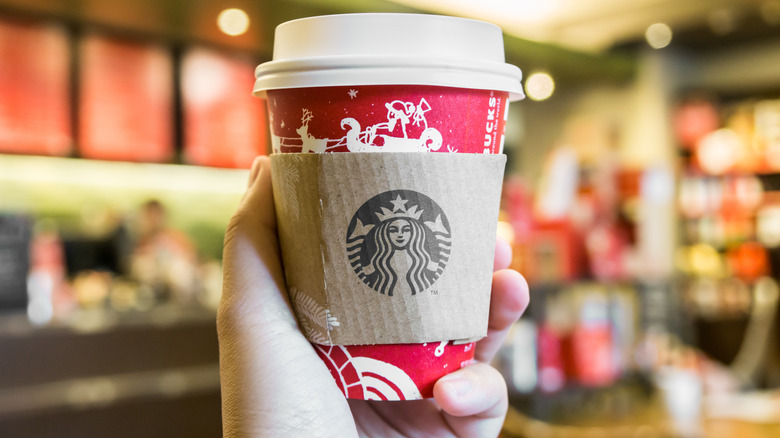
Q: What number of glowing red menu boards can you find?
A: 3